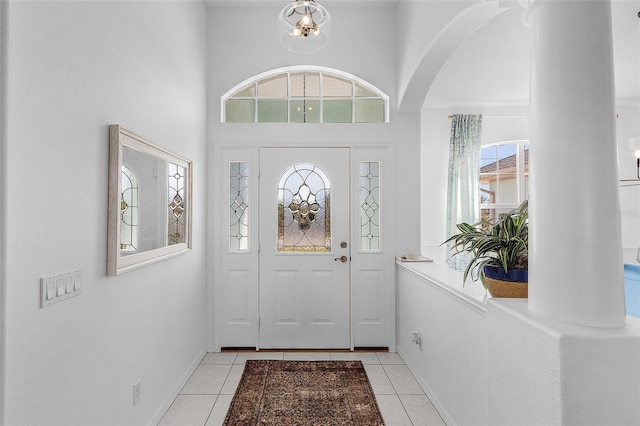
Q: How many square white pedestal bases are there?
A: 1